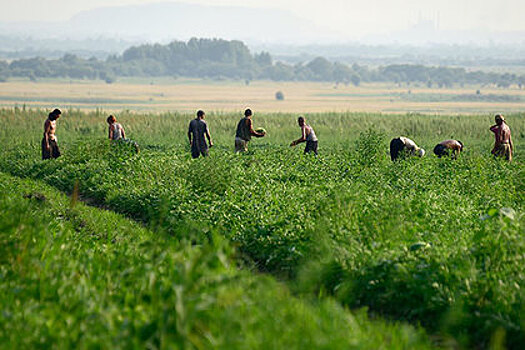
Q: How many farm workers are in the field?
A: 8